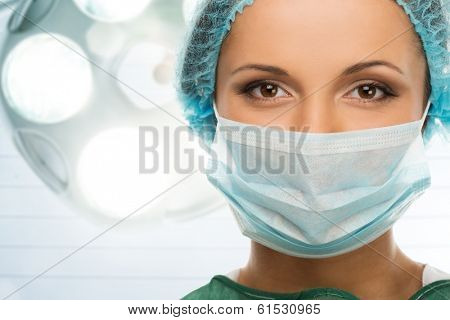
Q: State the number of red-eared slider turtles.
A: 0